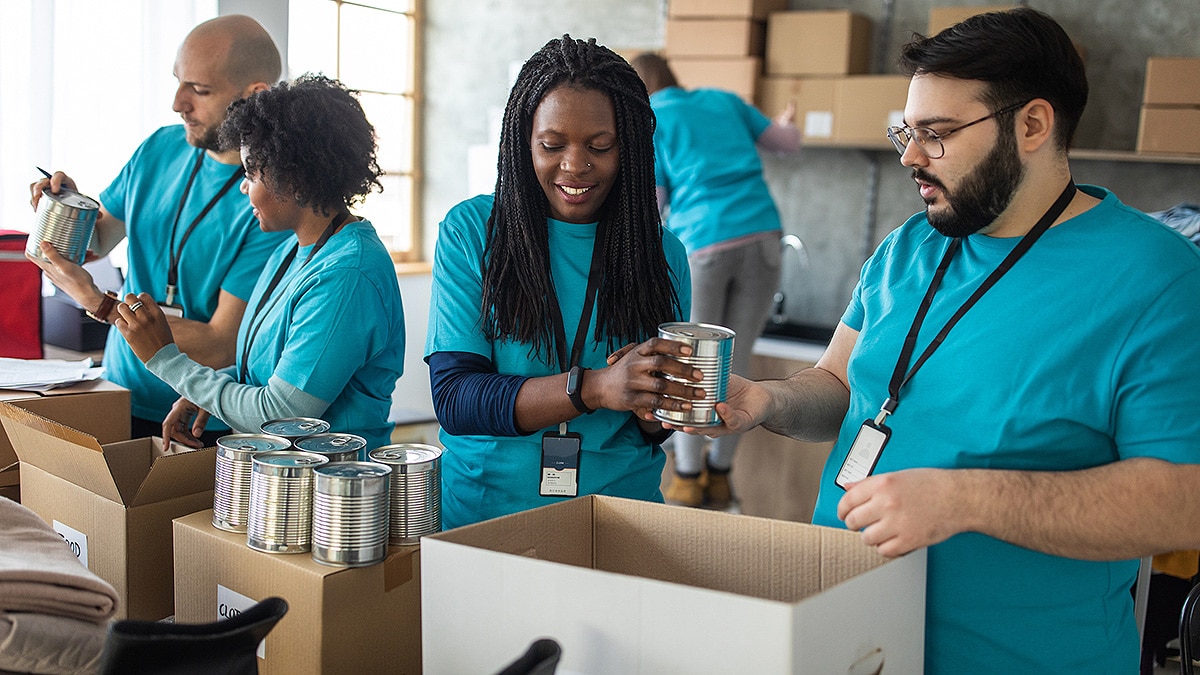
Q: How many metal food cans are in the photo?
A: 8